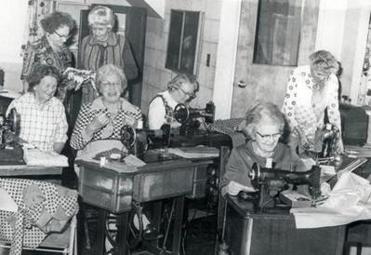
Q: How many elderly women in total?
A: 7